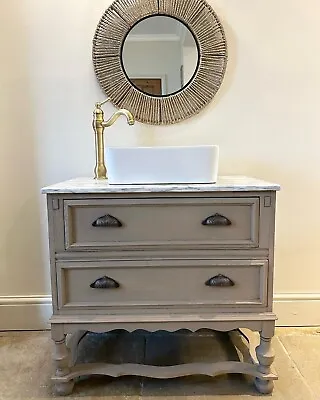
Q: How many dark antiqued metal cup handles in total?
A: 4